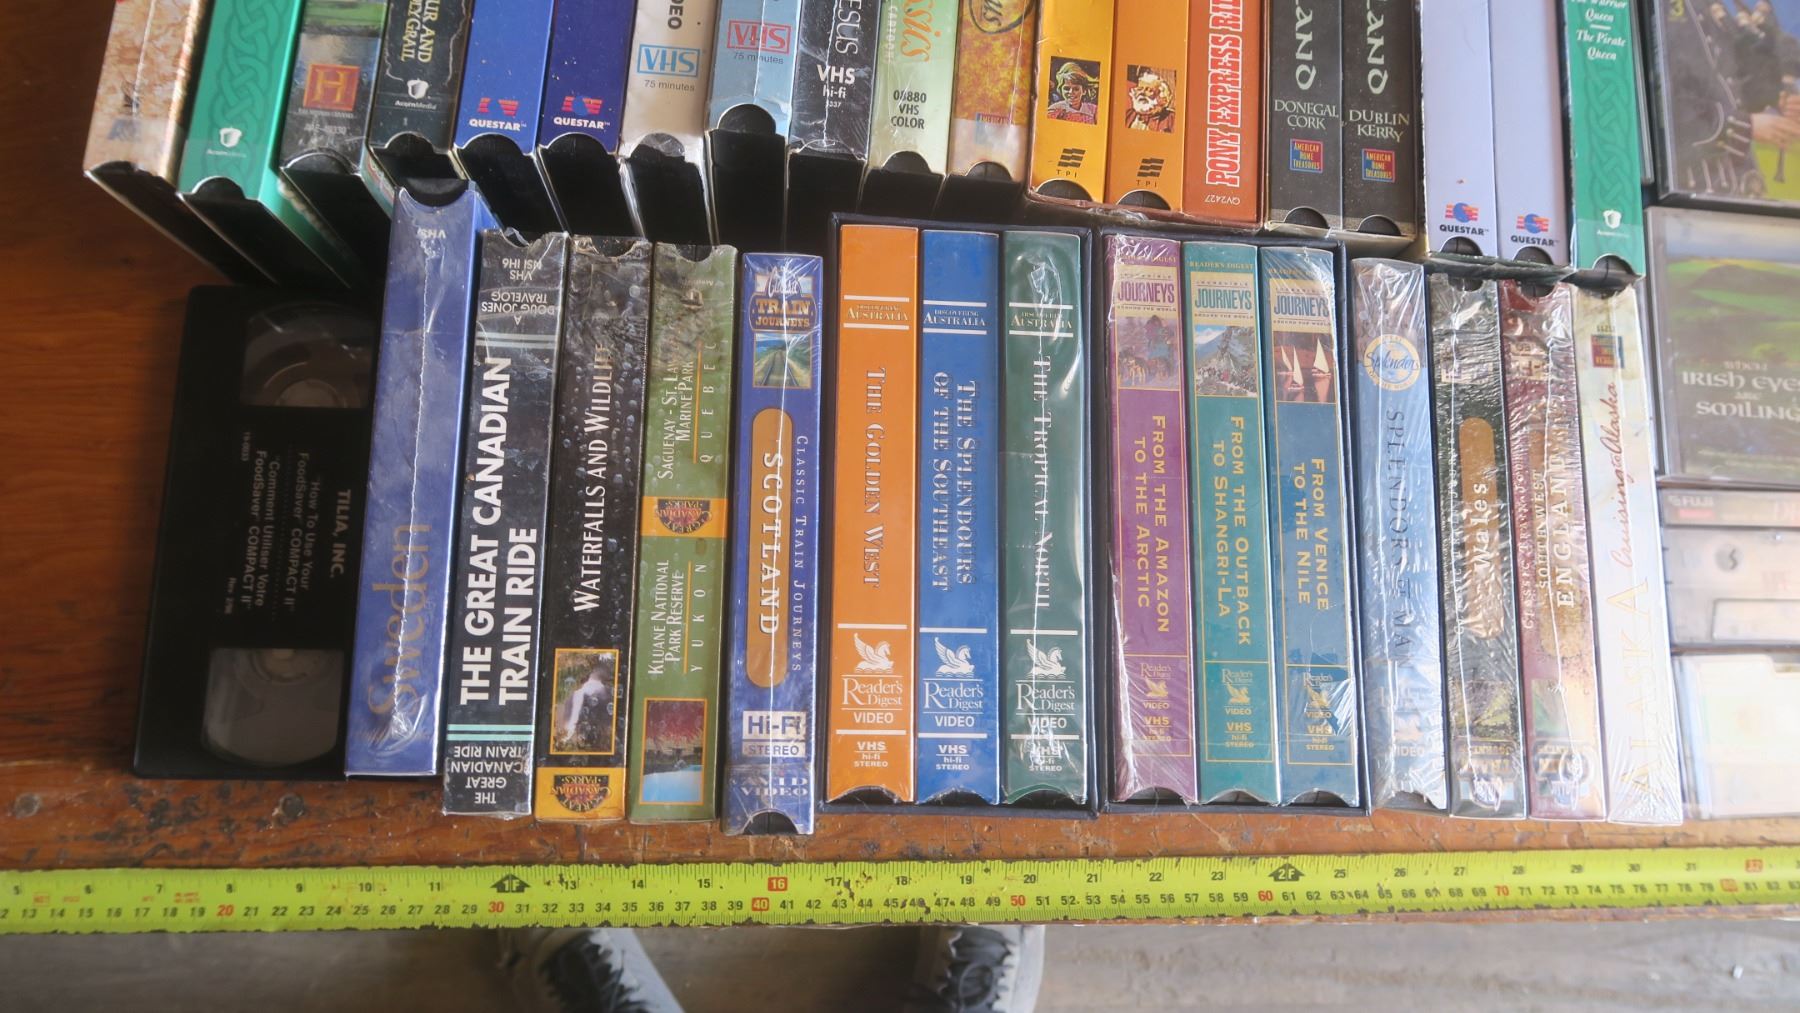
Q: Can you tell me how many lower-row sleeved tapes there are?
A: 15